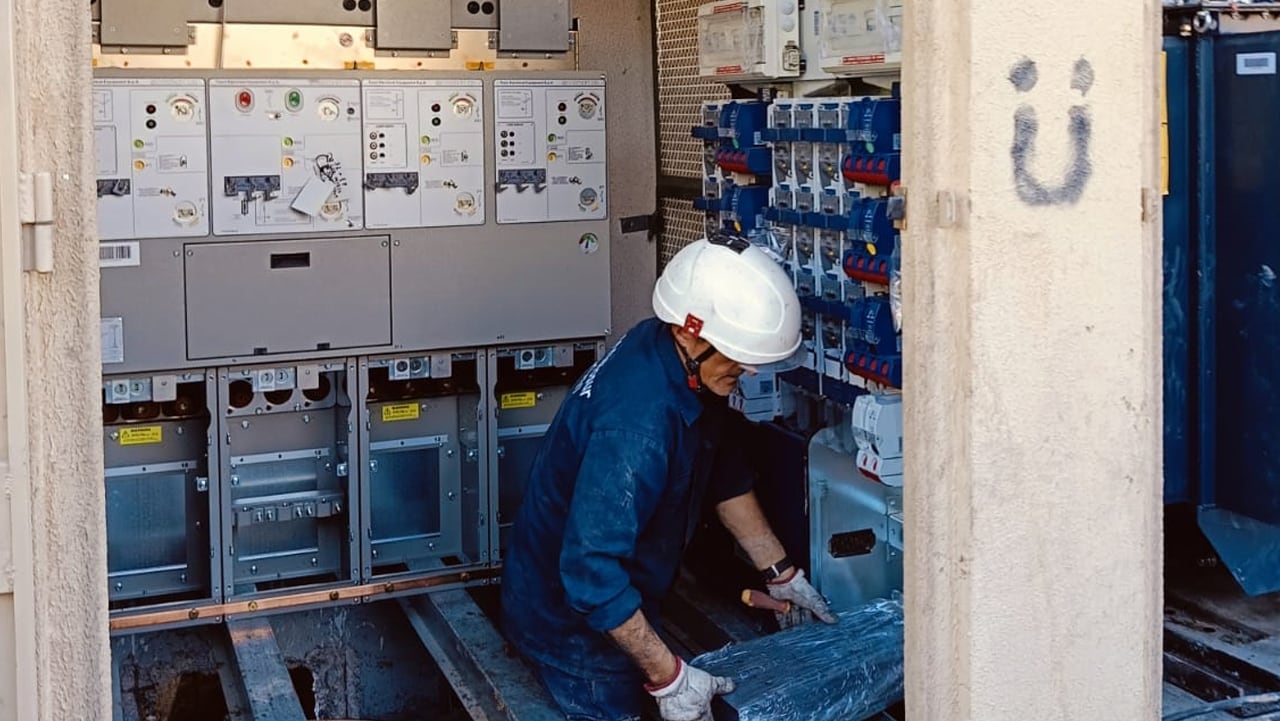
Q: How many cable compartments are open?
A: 4